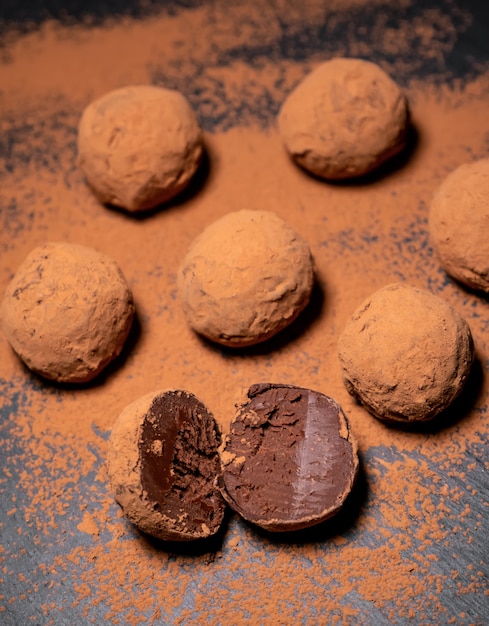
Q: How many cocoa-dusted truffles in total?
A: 7